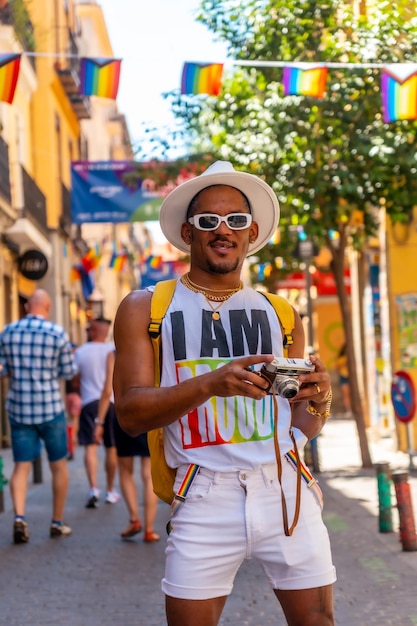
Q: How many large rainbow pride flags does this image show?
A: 5